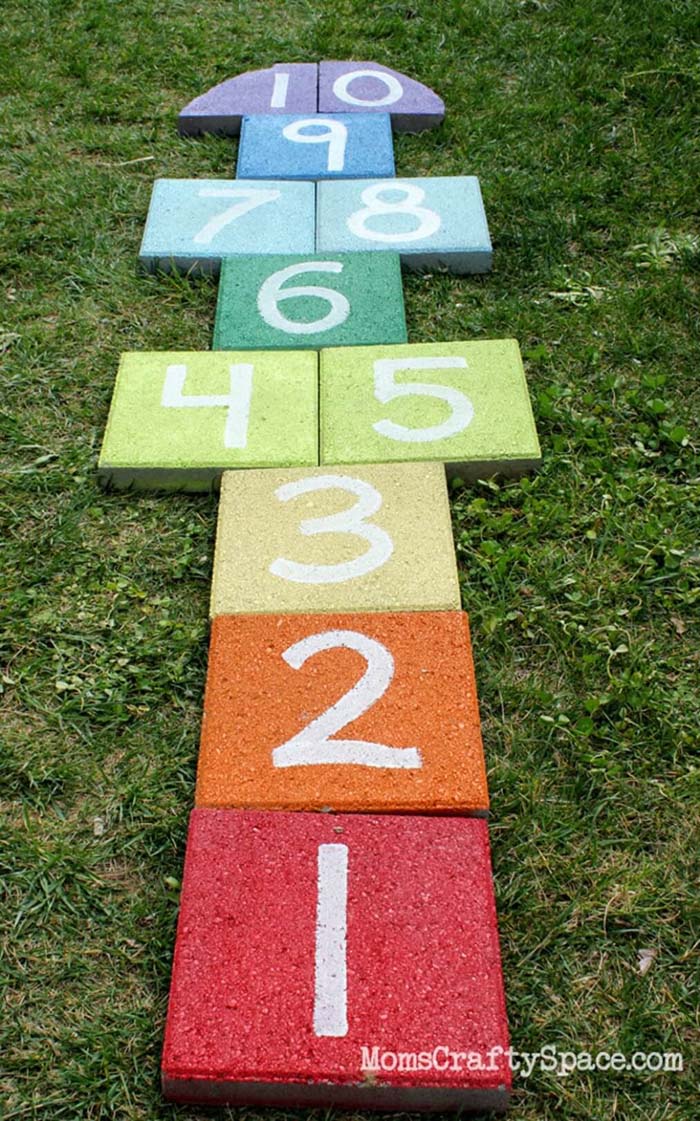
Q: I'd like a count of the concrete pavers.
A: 11